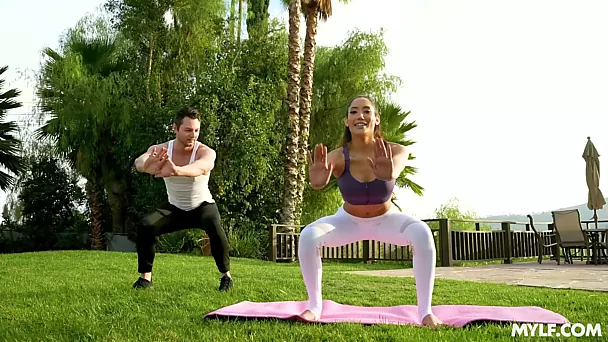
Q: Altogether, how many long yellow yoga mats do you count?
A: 0